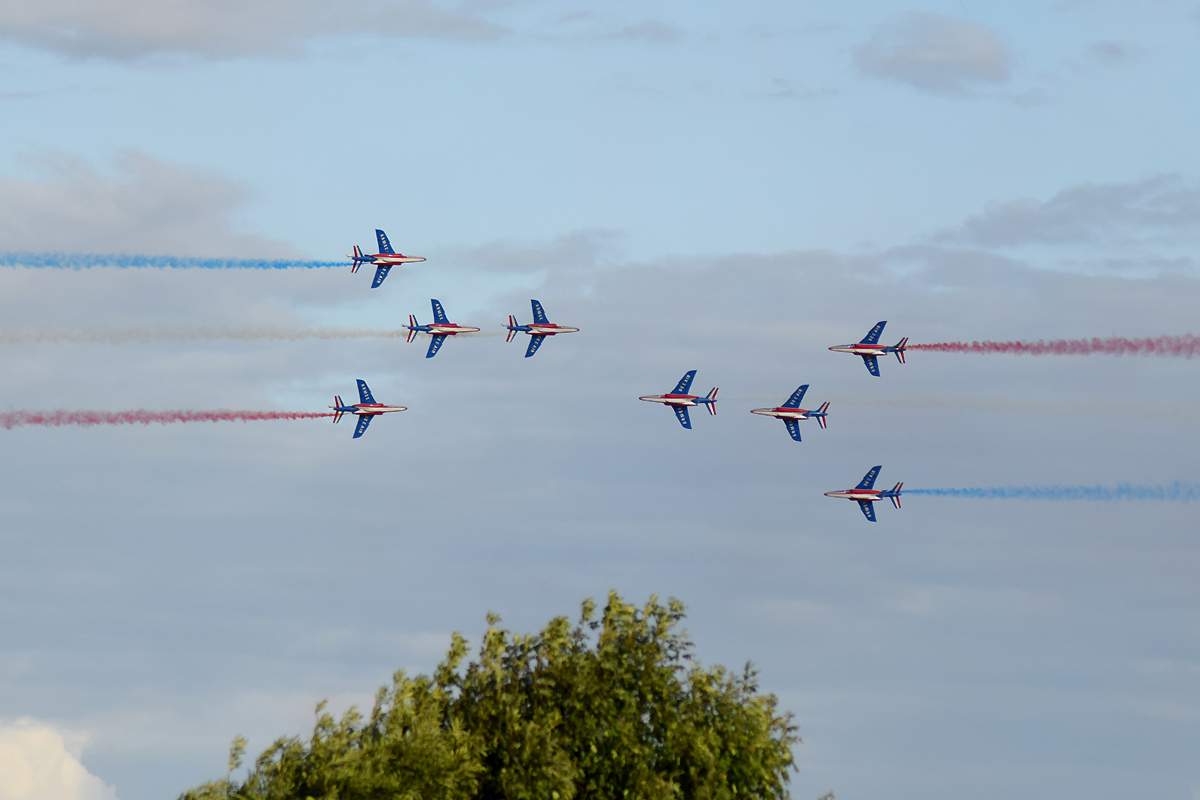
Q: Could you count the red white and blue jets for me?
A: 8